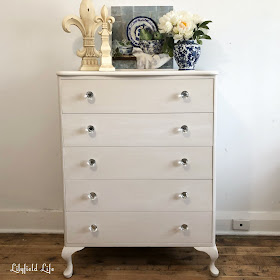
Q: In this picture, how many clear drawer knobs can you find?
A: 10